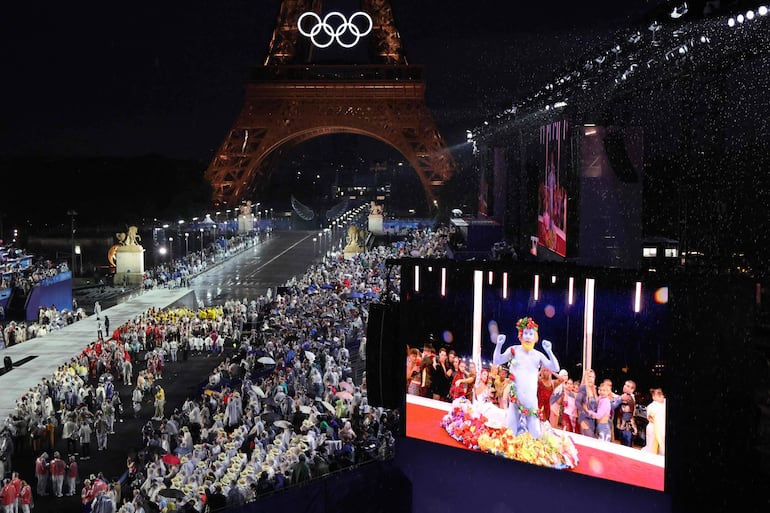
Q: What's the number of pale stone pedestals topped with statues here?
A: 4